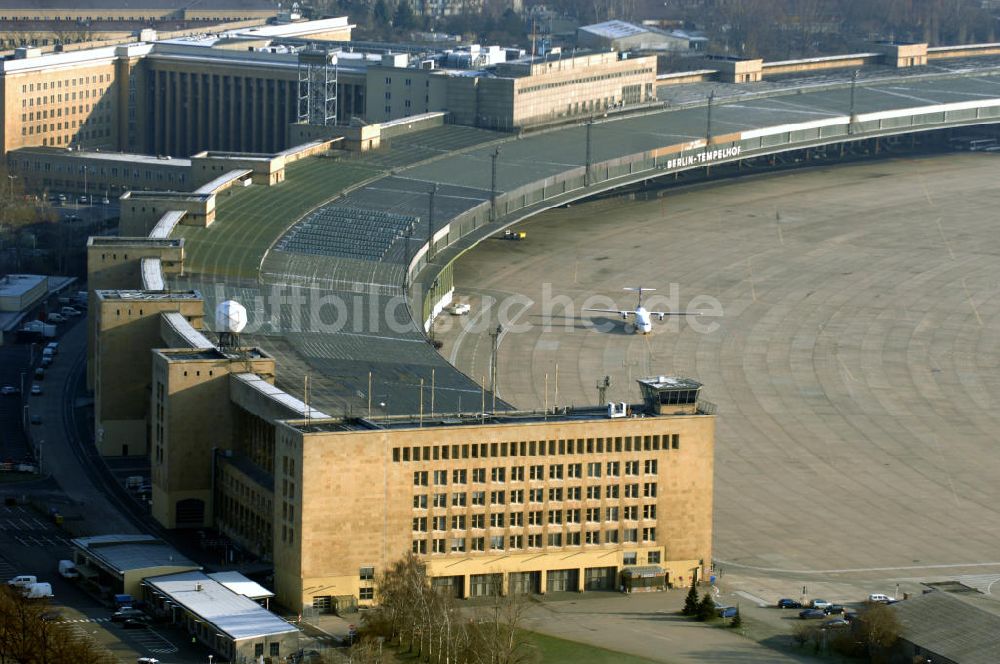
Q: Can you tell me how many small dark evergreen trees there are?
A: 3